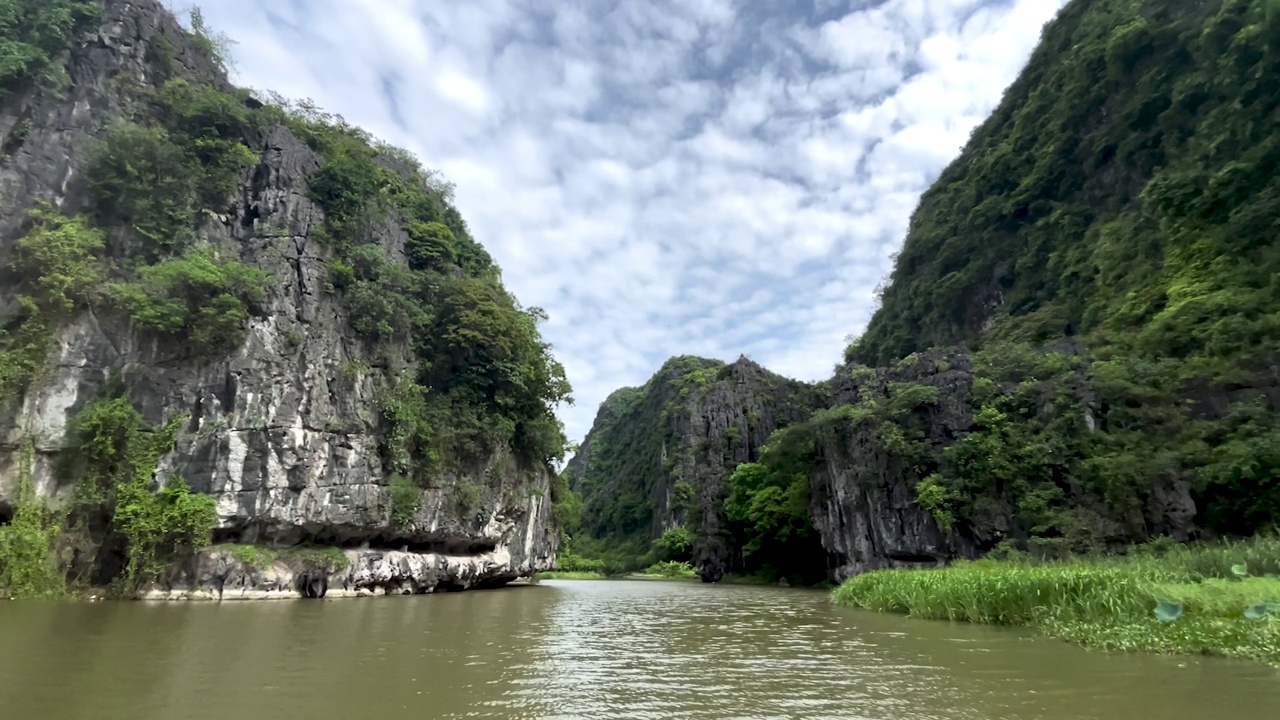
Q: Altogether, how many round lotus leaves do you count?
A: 3